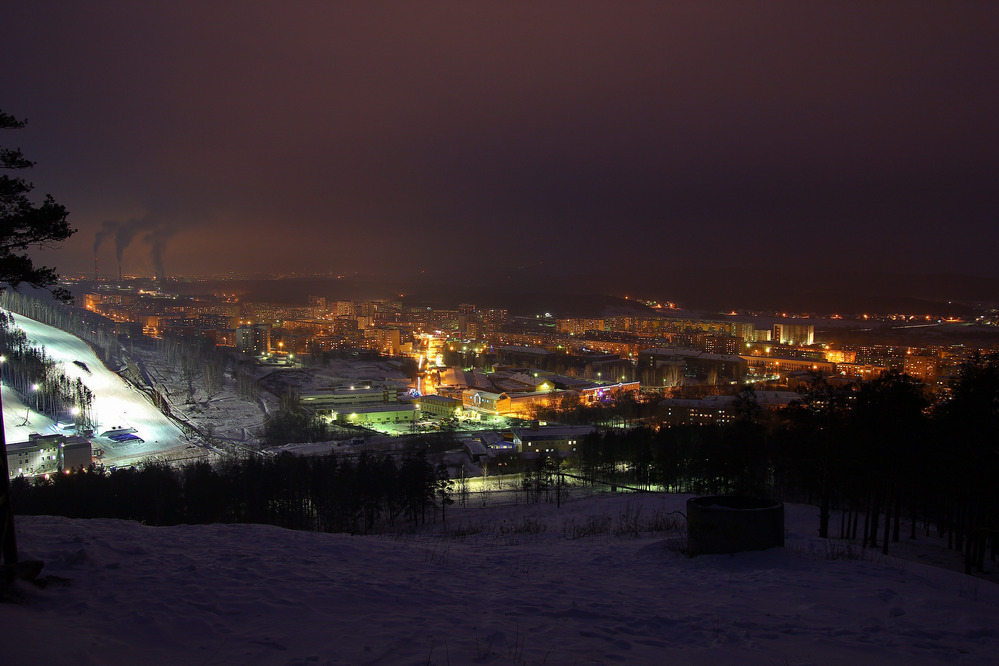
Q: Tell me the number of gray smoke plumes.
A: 3